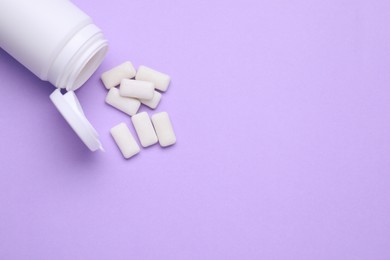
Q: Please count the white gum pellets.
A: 8